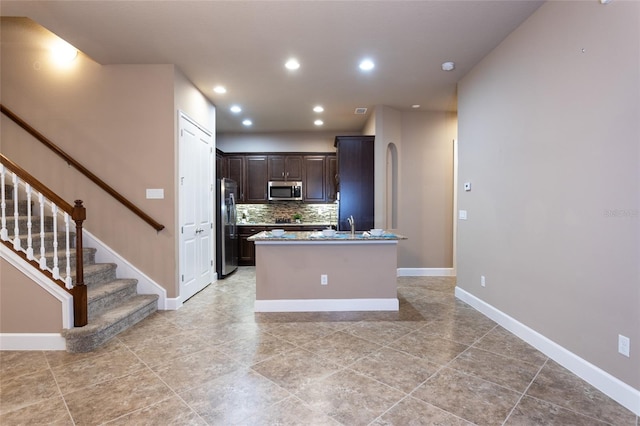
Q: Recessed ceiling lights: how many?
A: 7